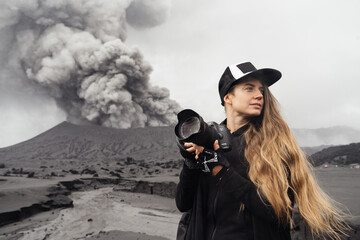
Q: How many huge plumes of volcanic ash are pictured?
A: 1